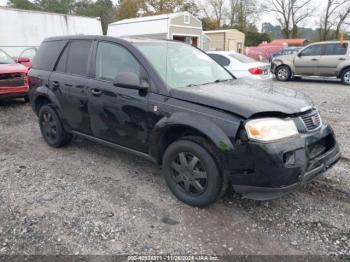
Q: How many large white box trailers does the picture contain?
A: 1